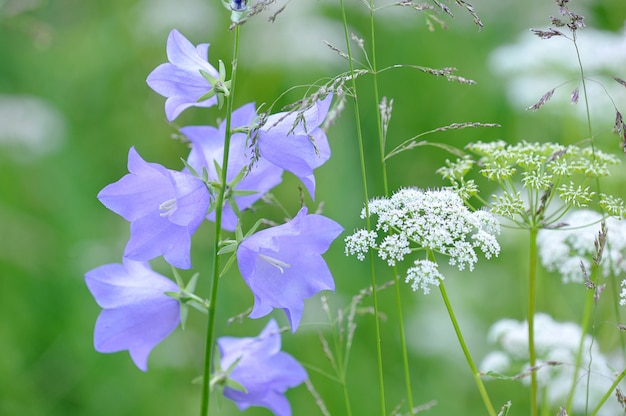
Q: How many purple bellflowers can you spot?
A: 7